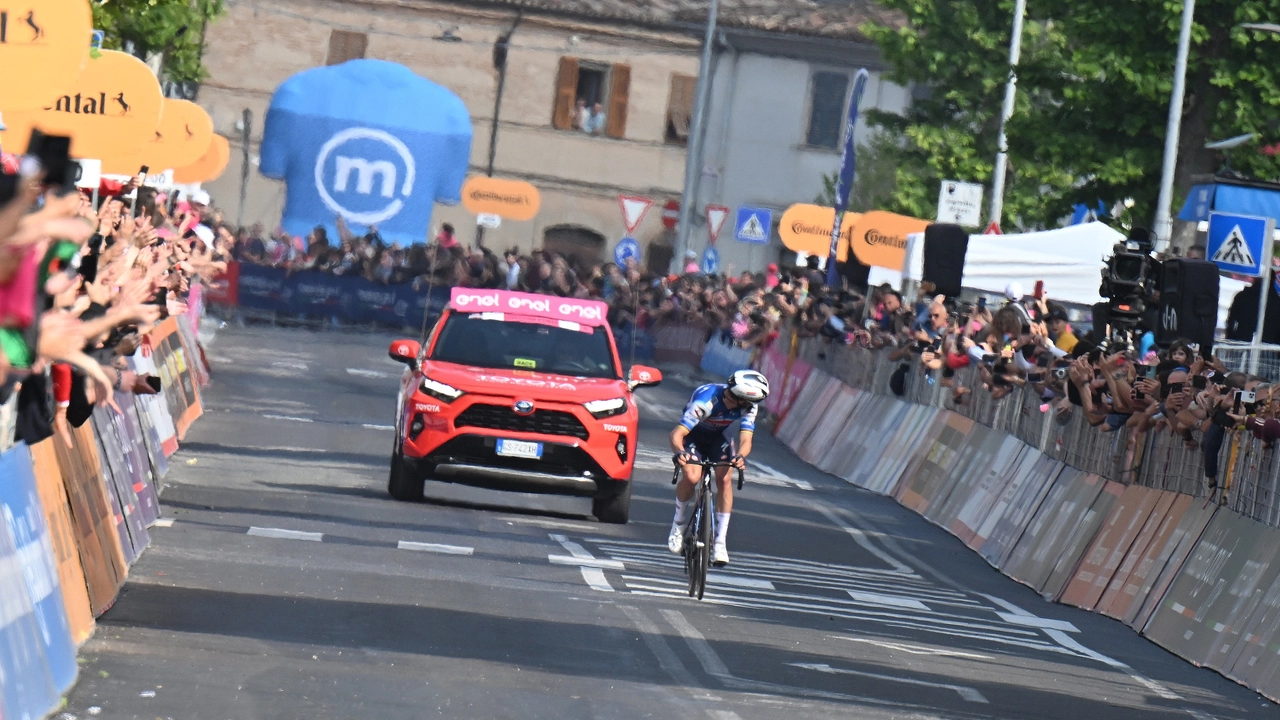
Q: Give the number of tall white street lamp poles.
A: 3